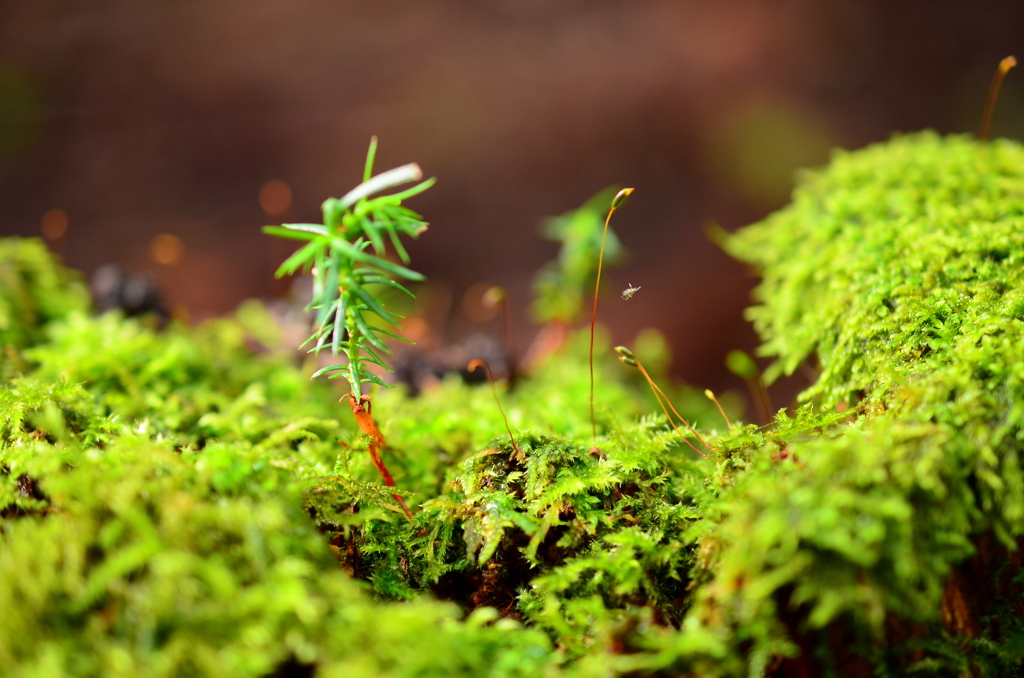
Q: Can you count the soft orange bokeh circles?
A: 3